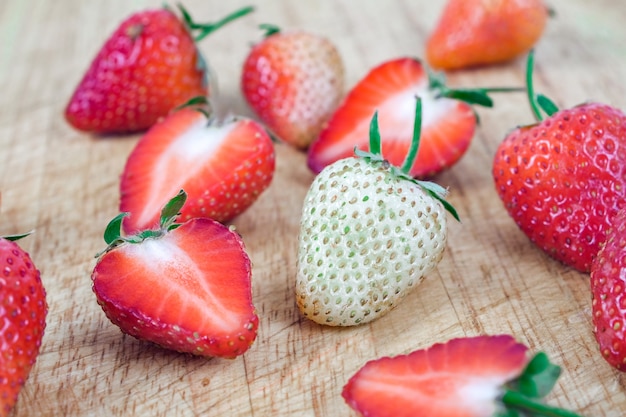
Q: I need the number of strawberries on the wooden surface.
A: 11